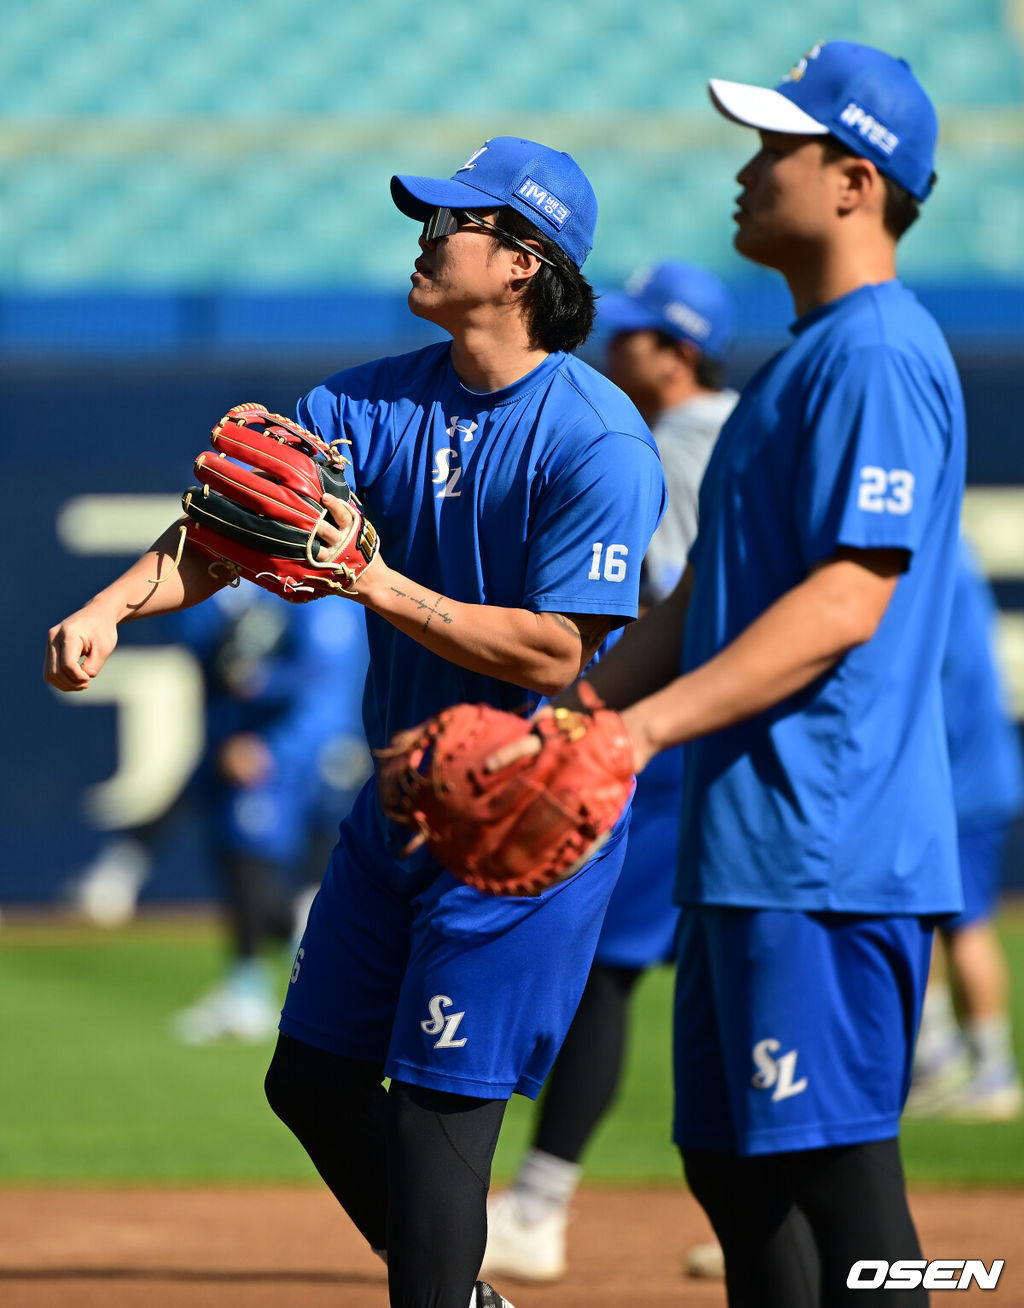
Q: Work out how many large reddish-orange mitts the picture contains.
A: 1